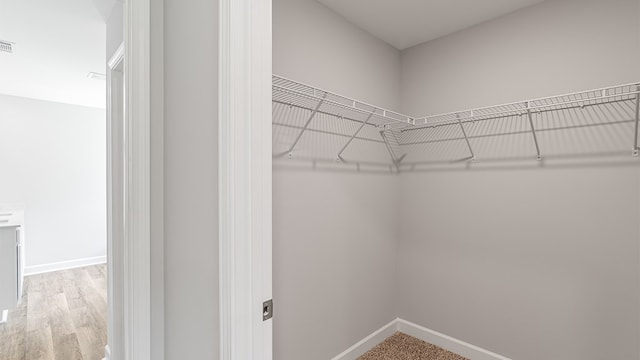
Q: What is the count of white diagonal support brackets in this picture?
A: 5